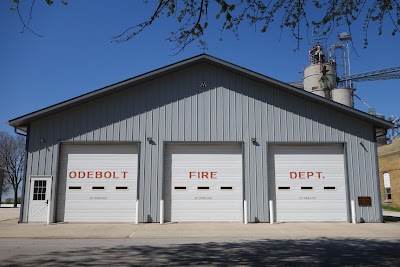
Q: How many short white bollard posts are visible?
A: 6